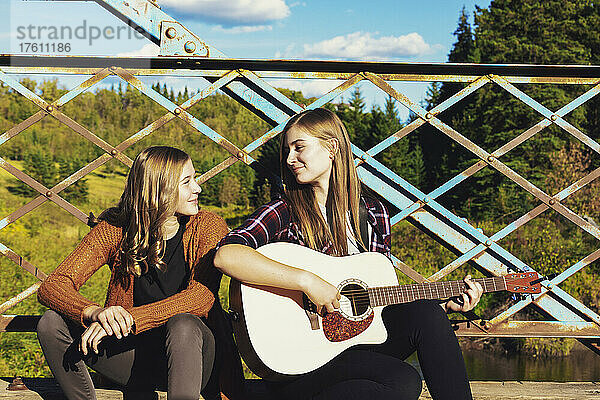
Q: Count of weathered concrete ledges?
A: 0